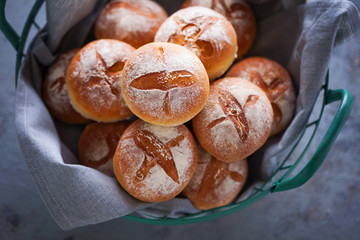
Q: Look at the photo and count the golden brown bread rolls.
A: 11